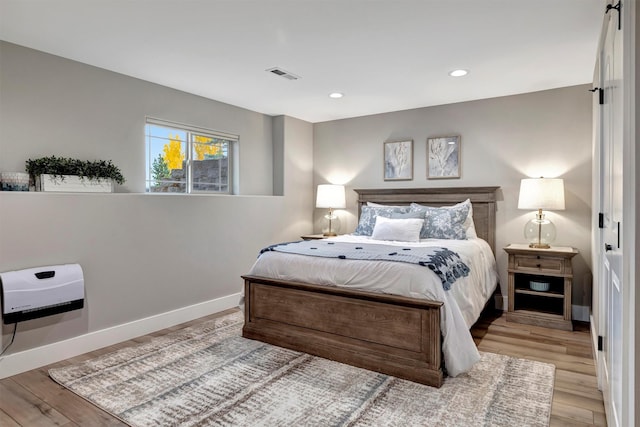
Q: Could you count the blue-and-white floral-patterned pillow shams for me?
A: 2